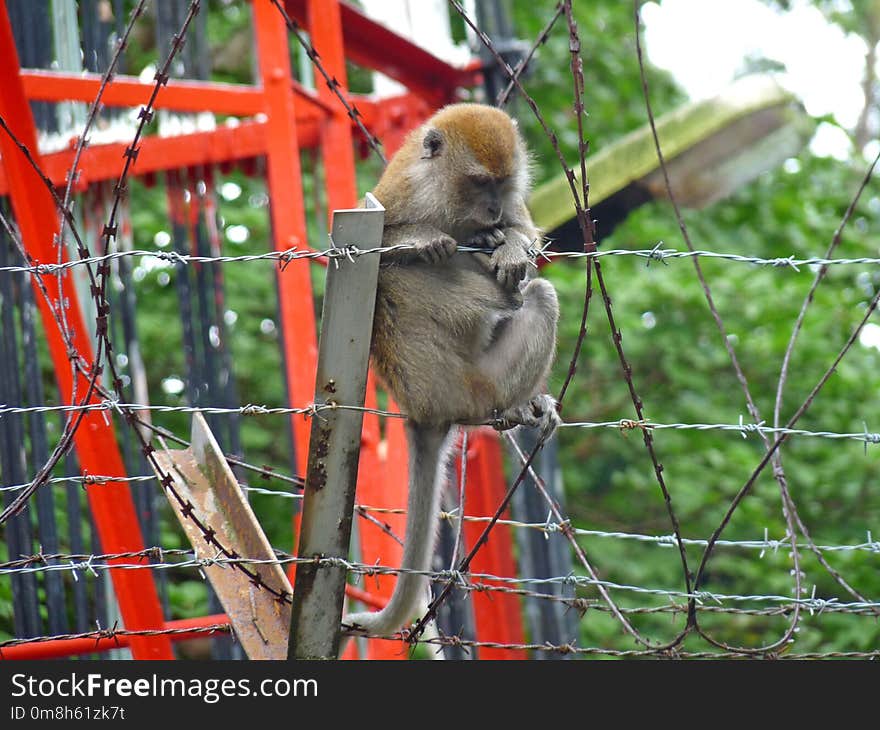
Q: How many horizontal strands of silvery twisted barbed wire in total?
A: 4